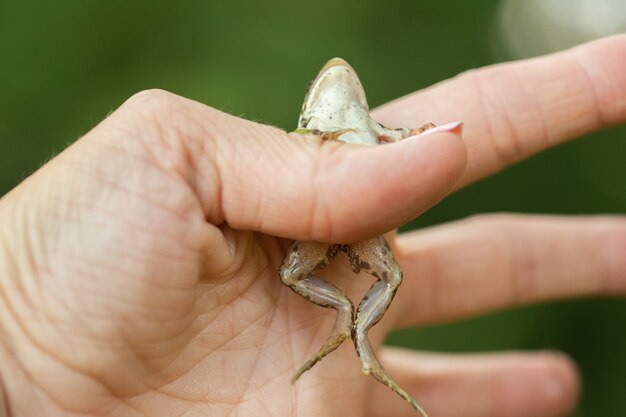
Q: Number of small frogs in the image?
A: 1